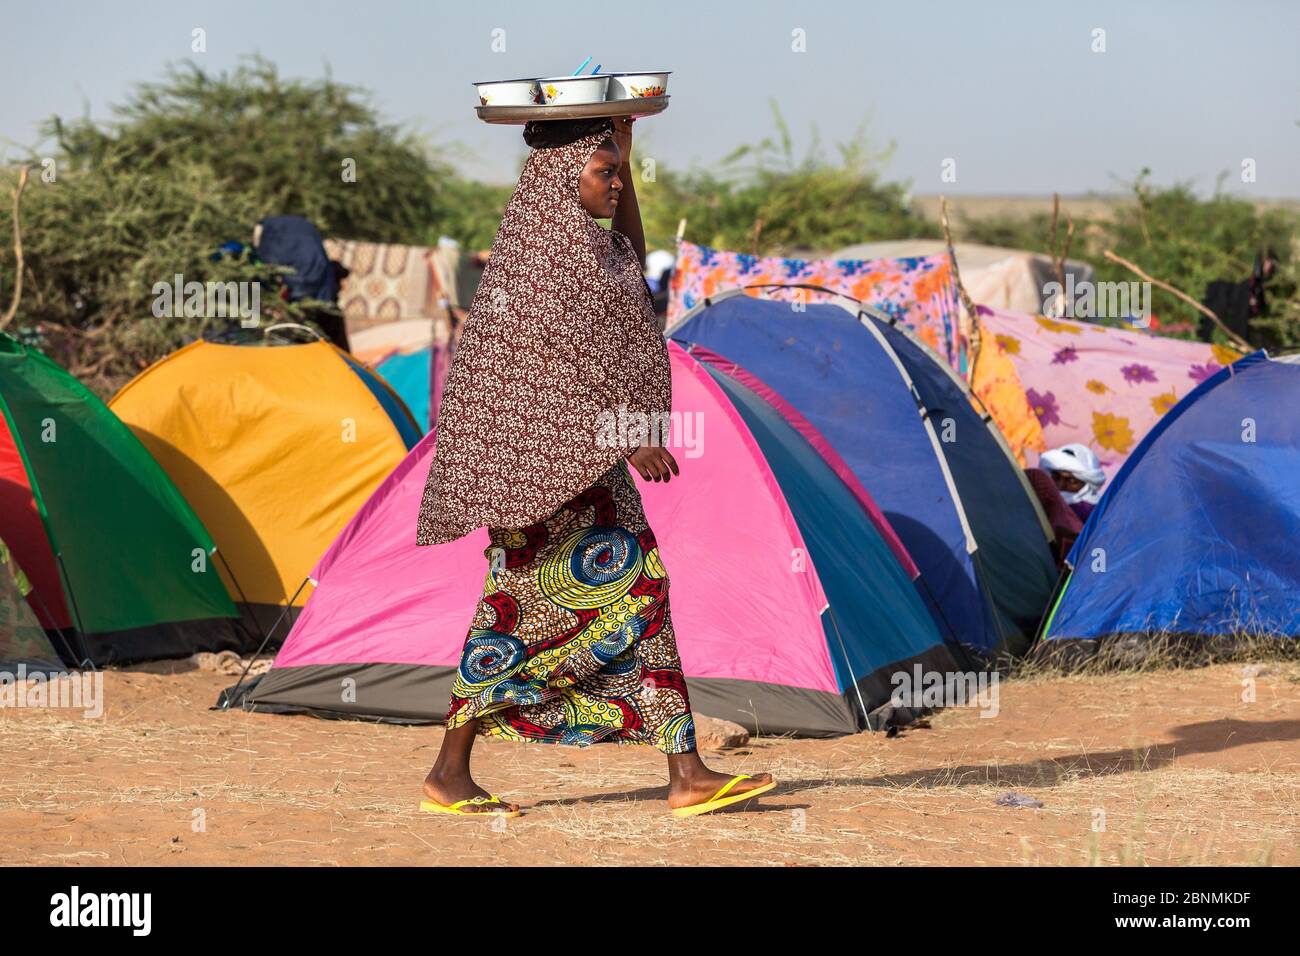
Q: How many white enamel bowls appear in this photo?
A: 3